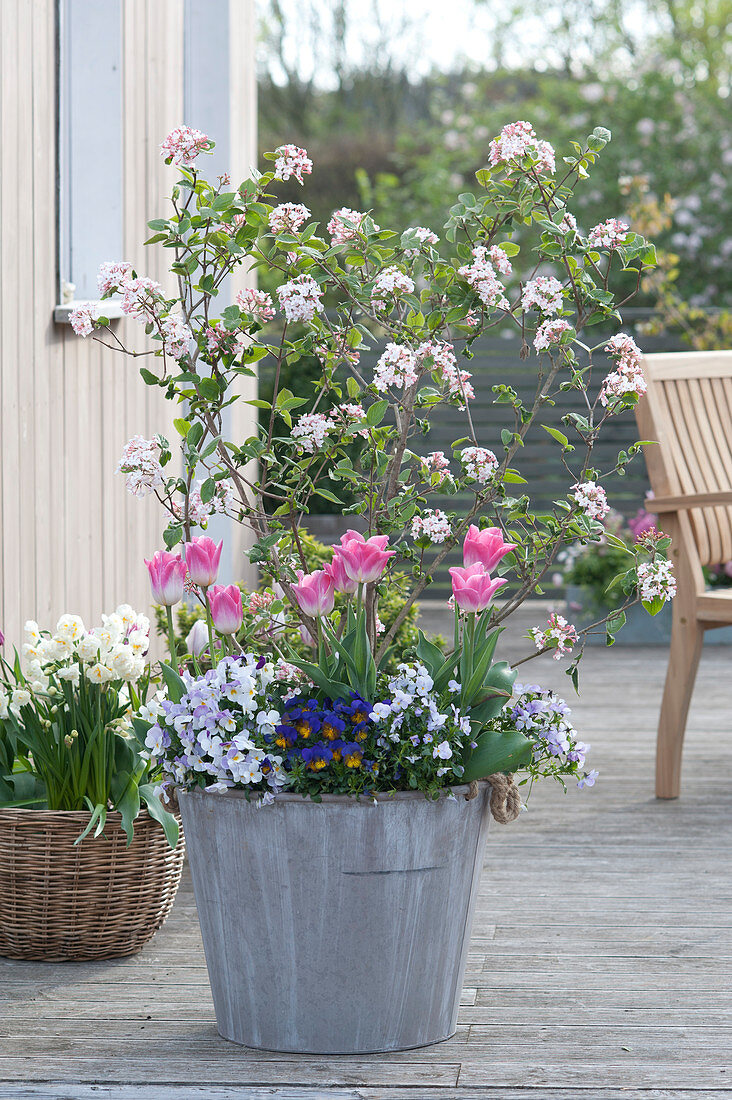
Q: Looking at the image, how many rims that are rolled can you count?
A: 1